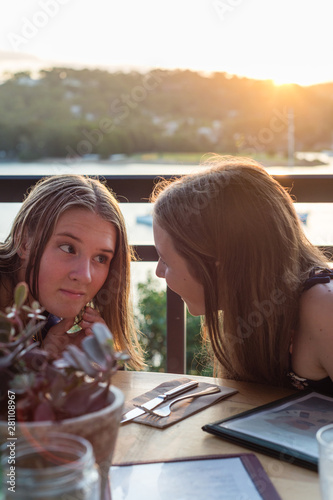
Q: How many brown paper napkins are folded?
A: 1